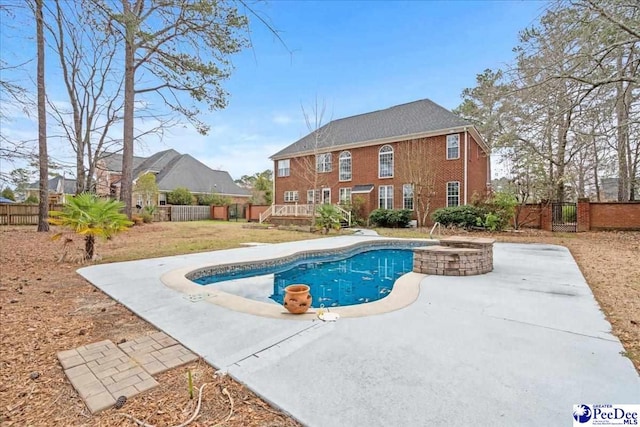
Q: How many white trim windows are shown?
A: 11